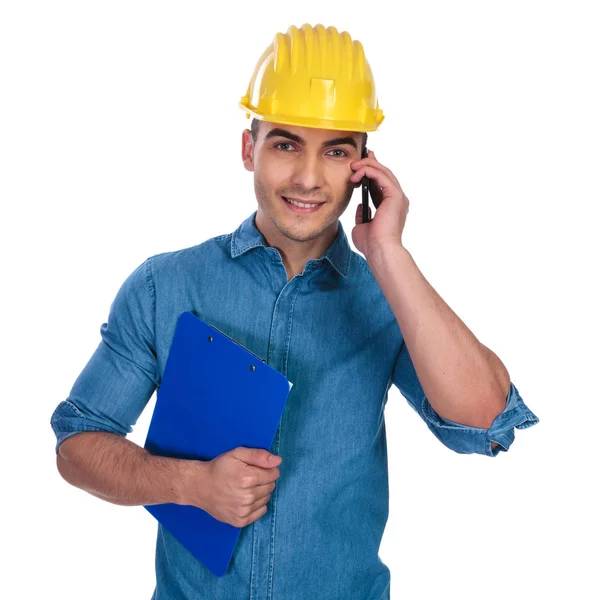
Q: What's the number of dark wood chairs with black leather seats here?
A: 0